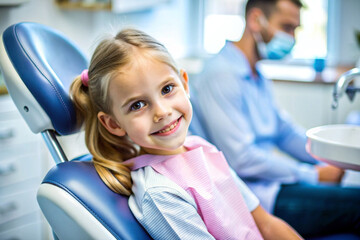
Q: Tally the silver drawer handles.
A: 3